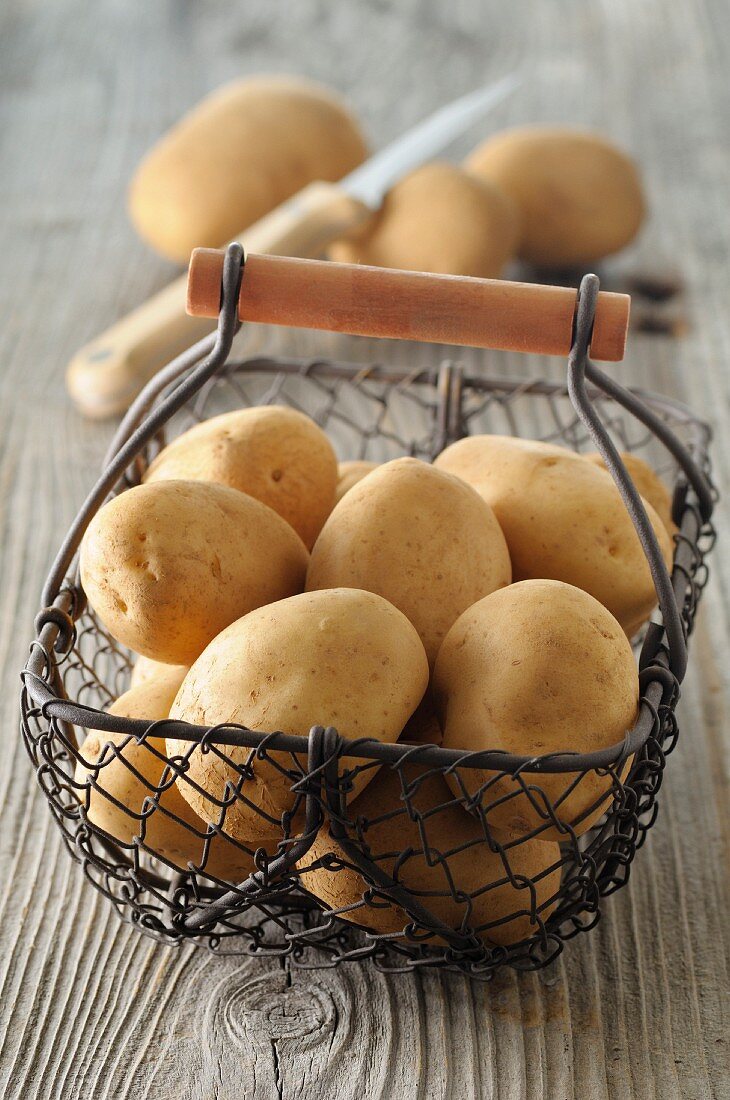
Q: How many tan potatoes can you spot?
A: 14